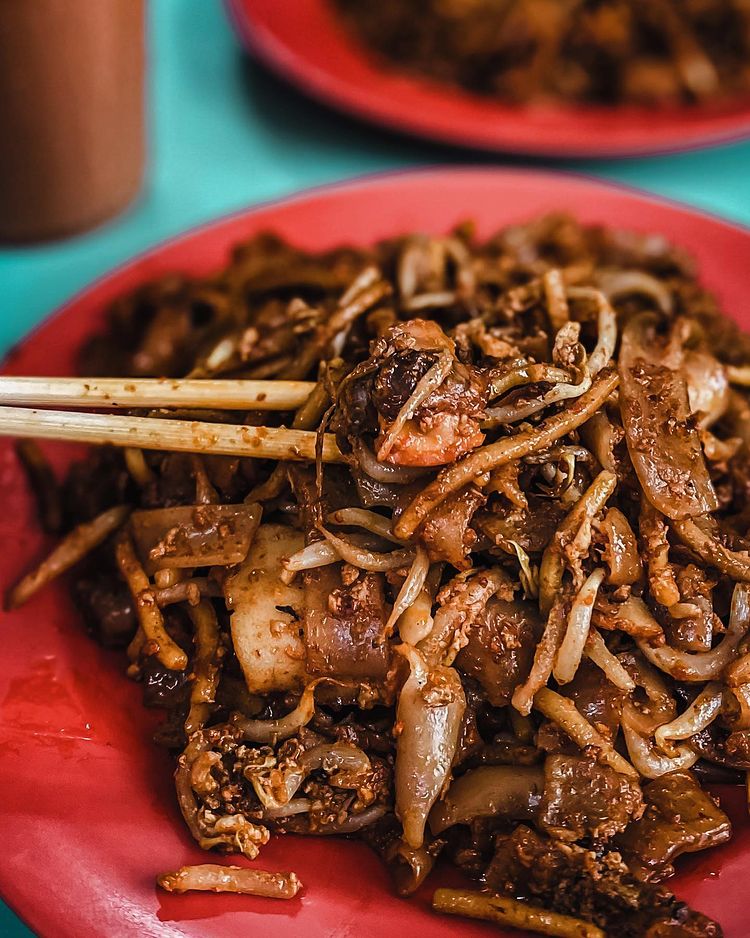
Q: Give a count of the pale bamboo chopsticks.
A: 2